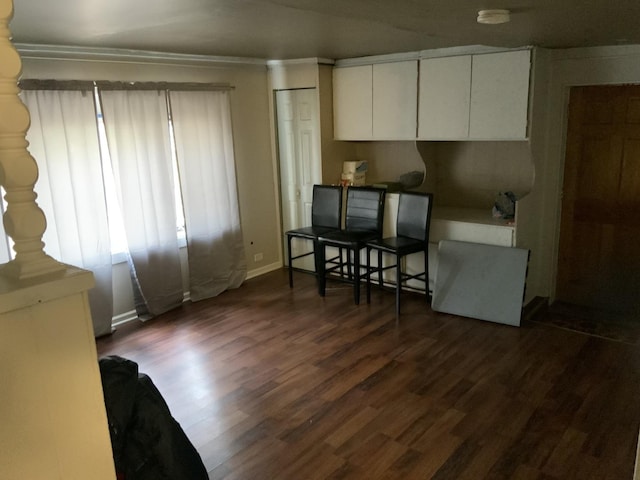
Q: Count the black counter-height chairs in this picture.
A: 3